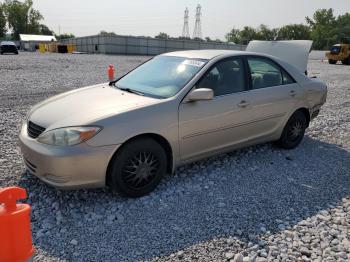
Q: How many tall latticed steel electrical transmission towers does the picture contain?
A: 2